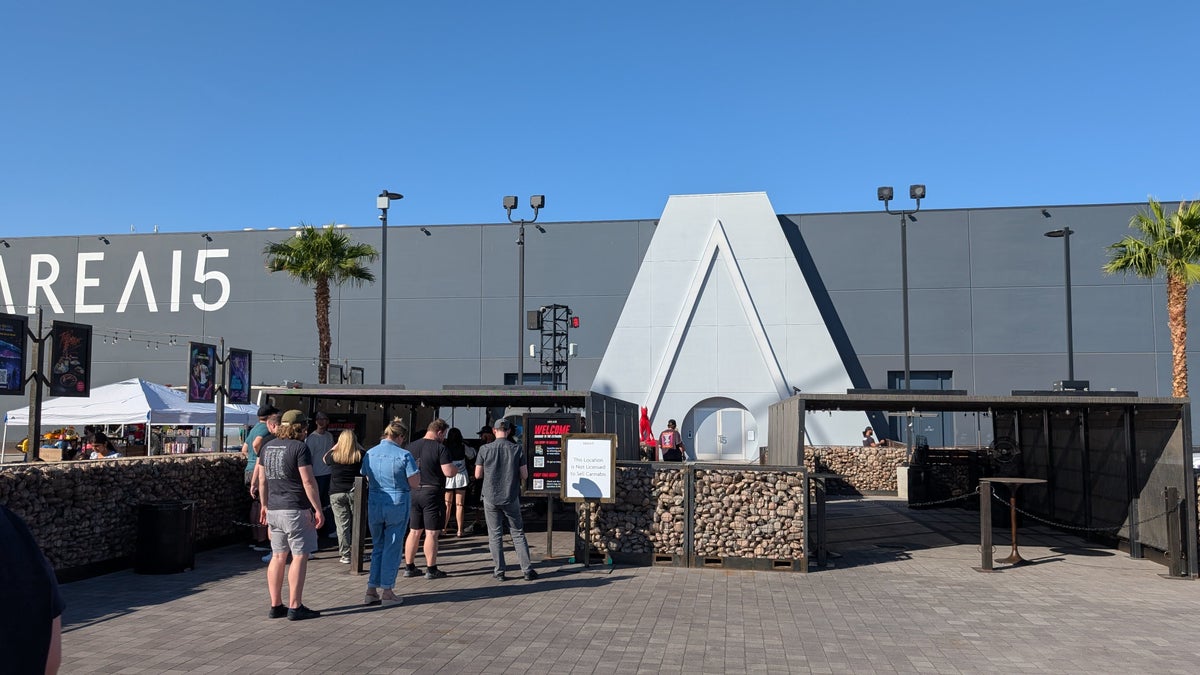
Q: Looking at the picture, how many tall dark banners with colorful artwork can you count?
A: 4